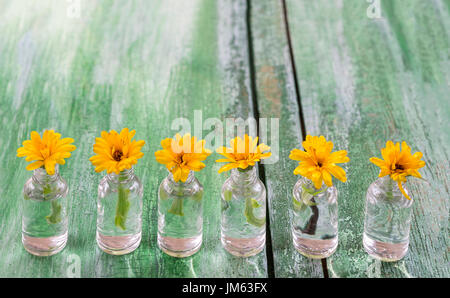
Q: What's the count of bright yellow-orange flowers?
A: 6